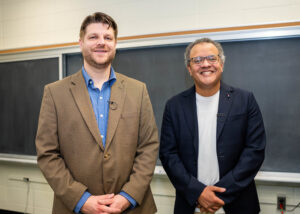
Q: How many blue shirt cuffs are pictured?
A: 2